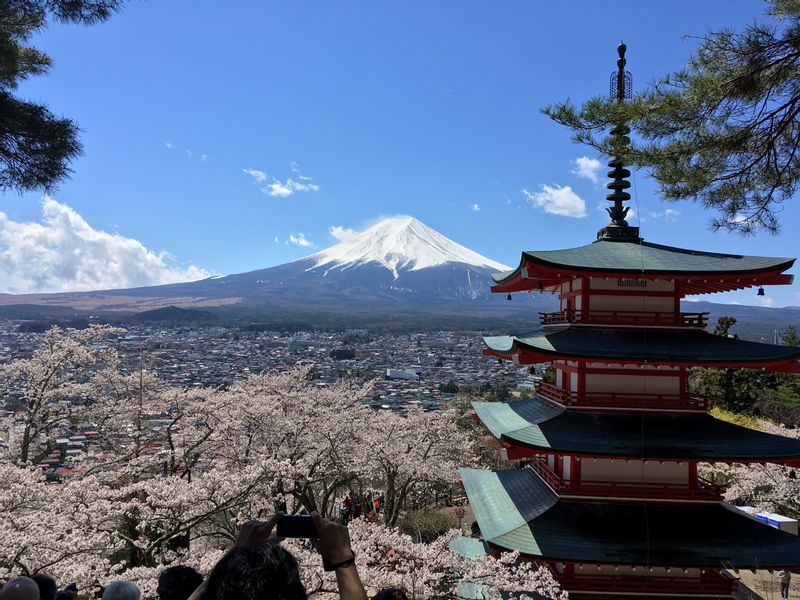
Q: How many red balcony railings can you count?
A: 4